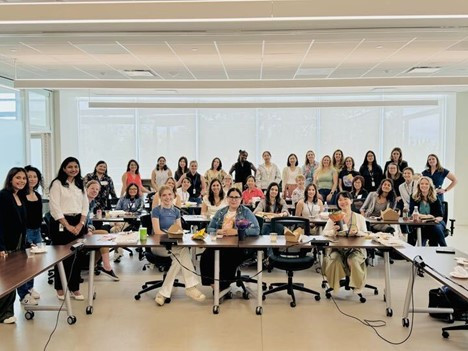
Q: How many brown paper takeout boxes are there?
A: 3